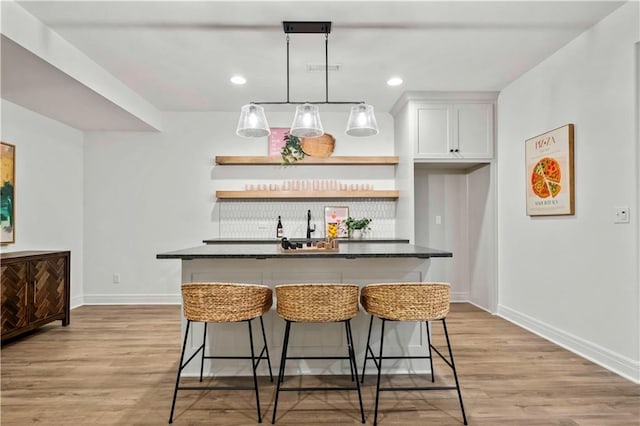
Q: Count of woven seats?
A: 3